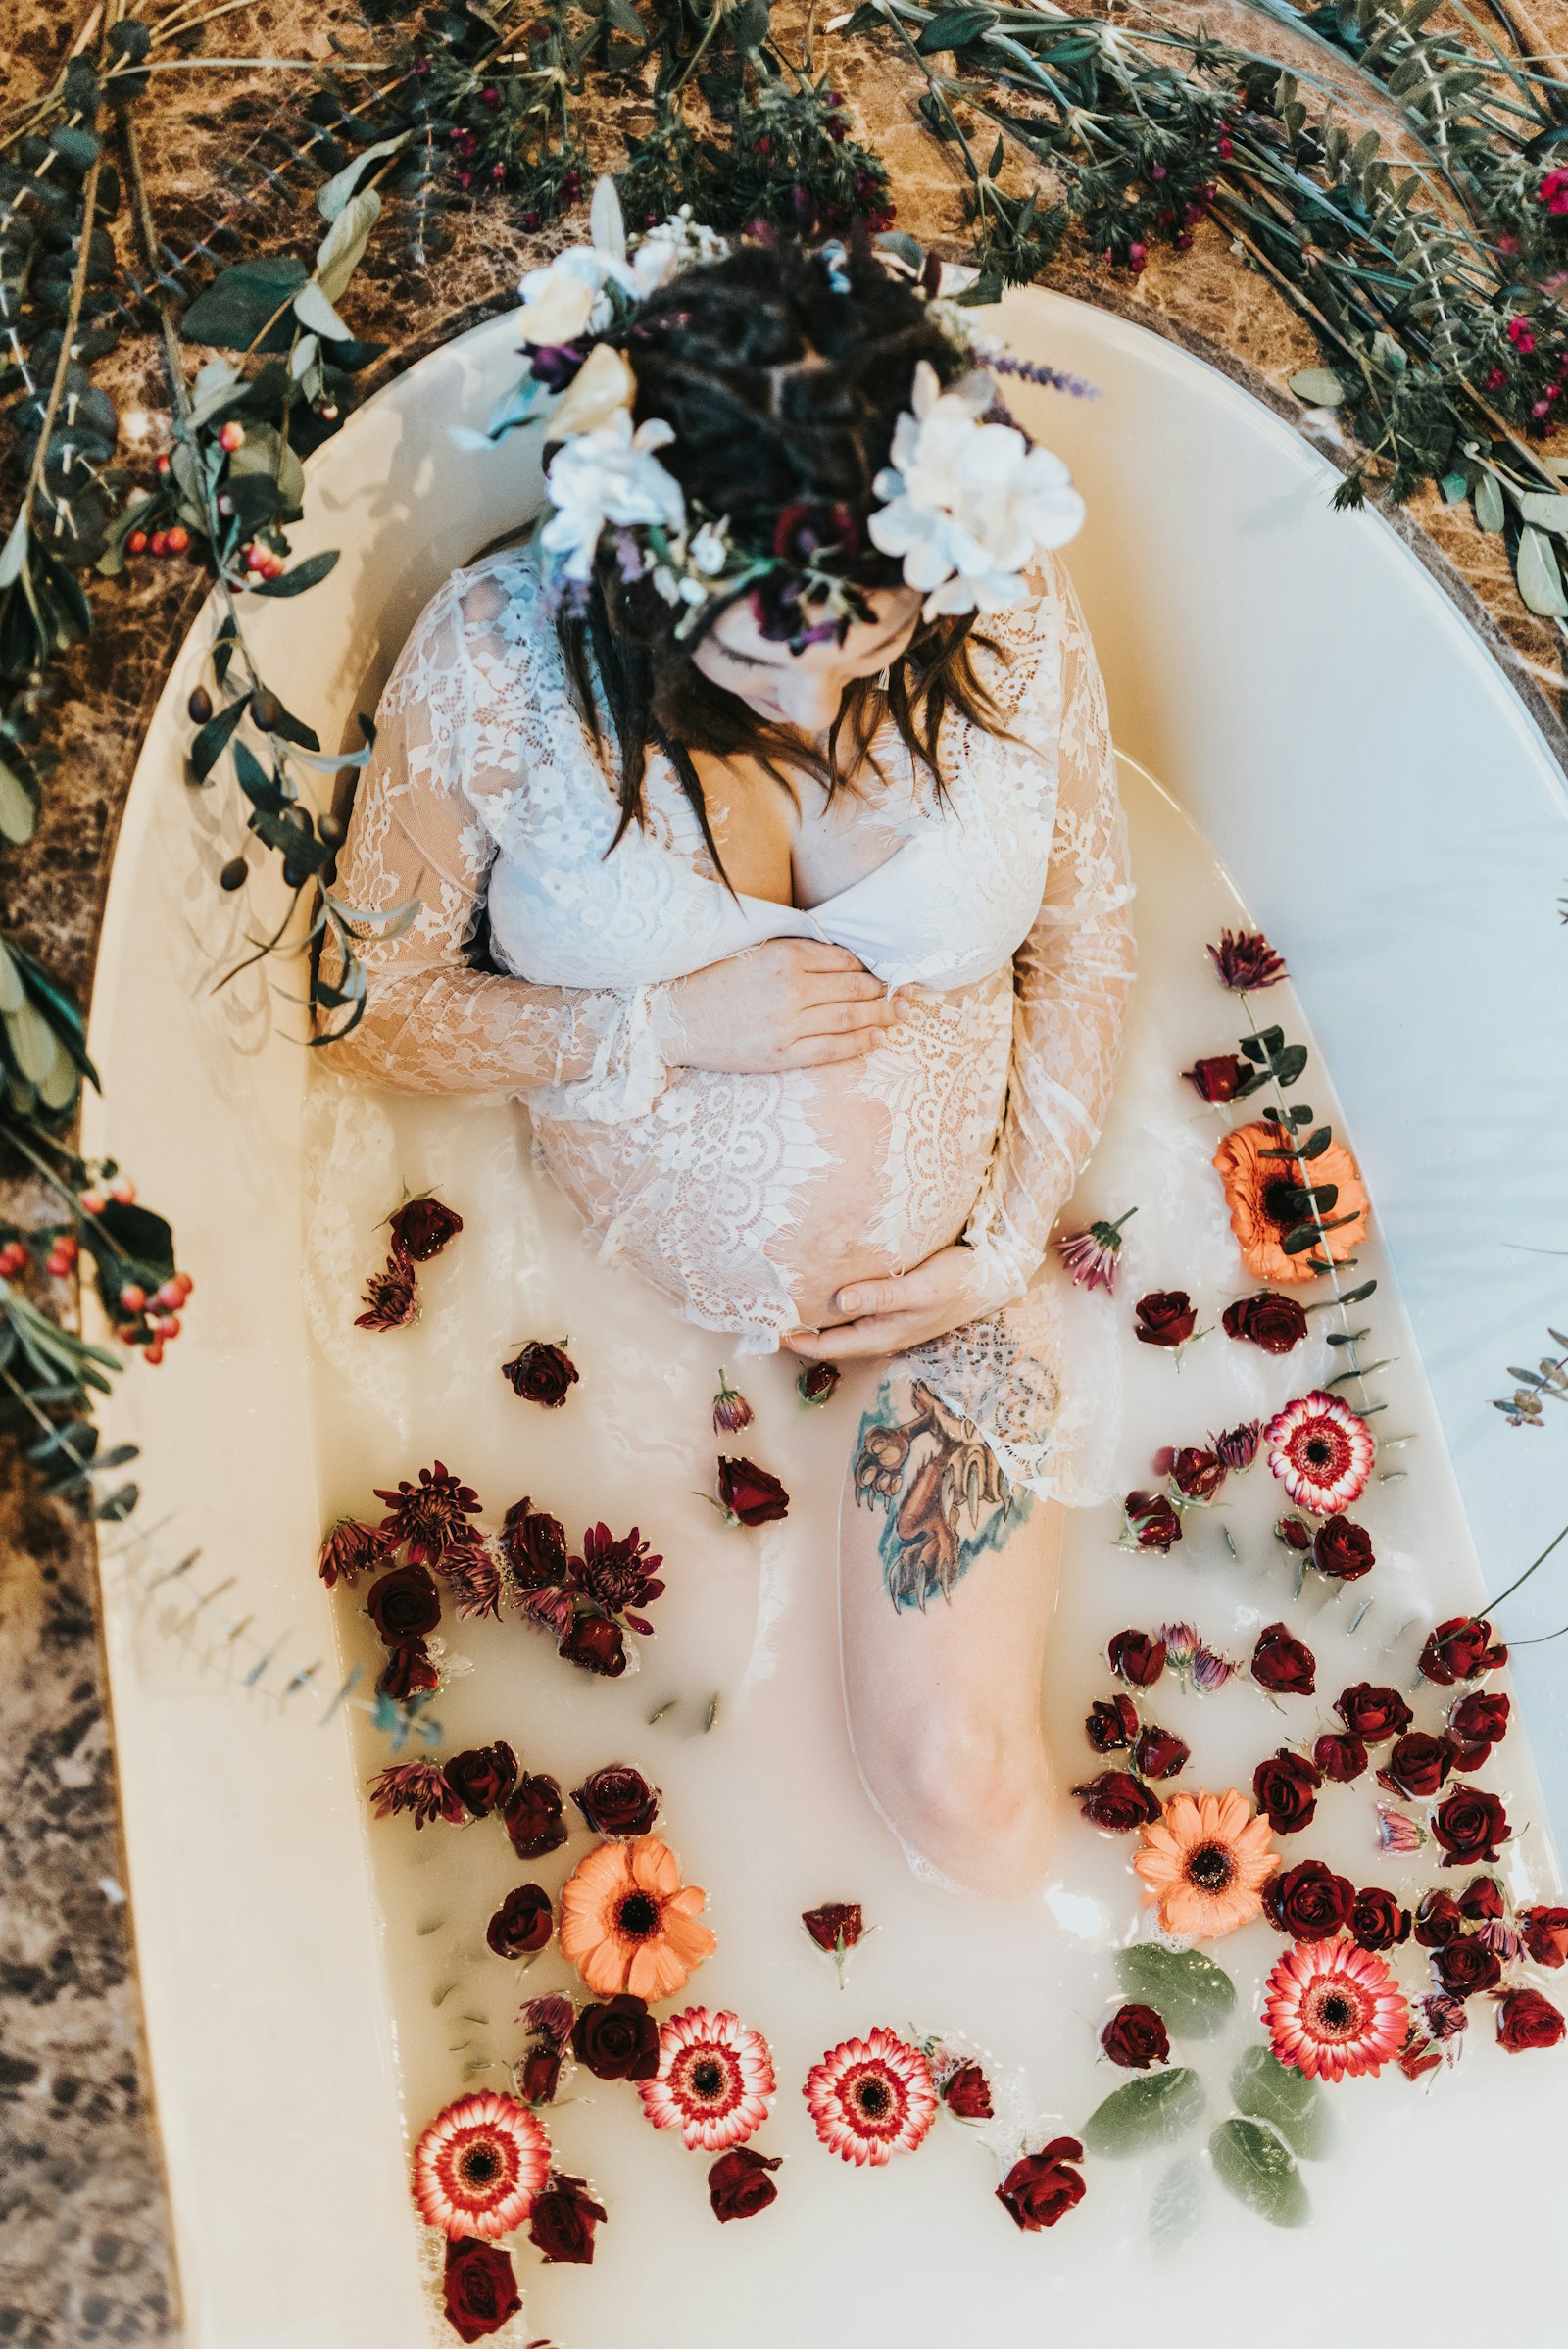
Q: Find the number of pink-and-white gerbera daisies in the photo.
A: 5